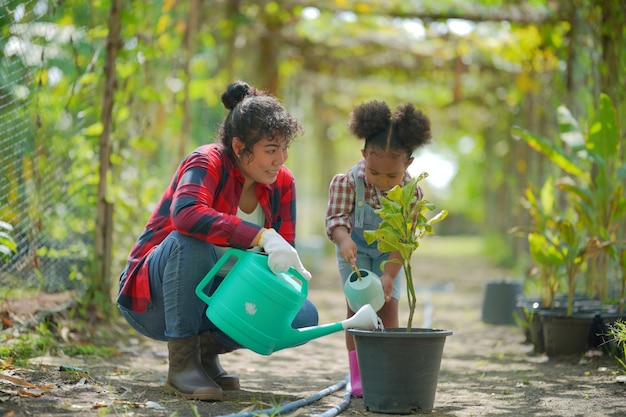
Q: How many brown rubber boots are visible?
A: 2